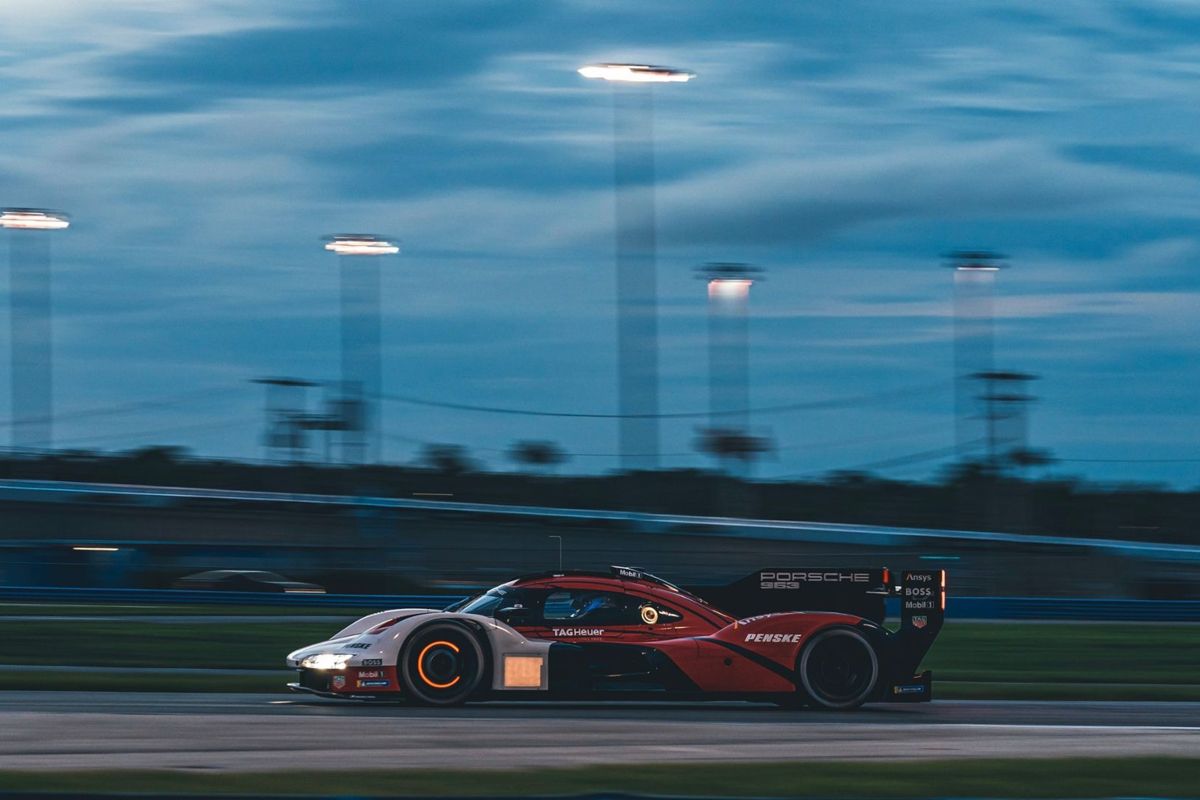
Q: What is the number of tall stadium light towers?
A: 5